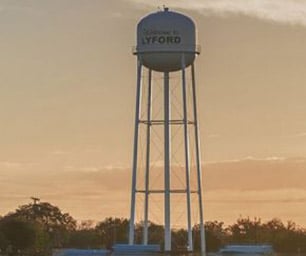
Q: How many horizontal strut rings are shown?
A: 2